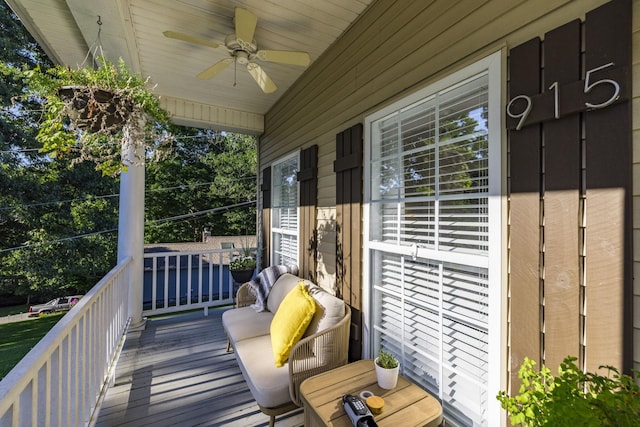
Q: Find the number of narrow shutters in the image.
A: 4